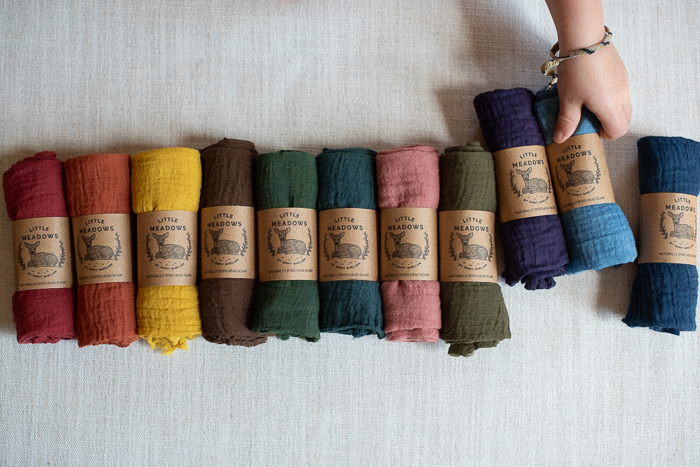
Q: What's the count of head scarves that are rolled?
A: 11